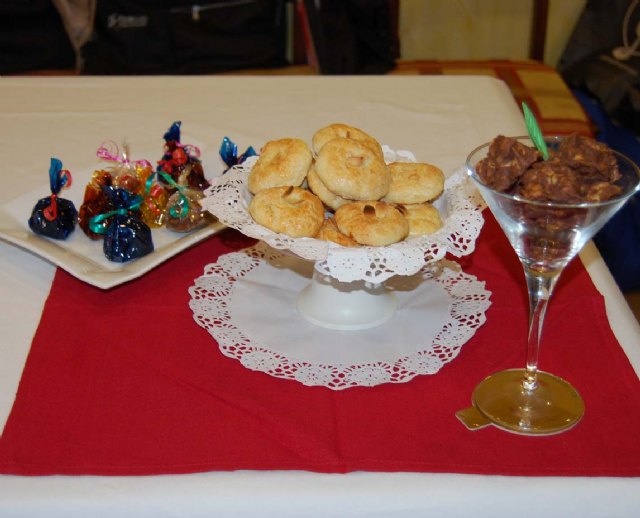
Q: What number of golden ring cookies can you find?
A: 9